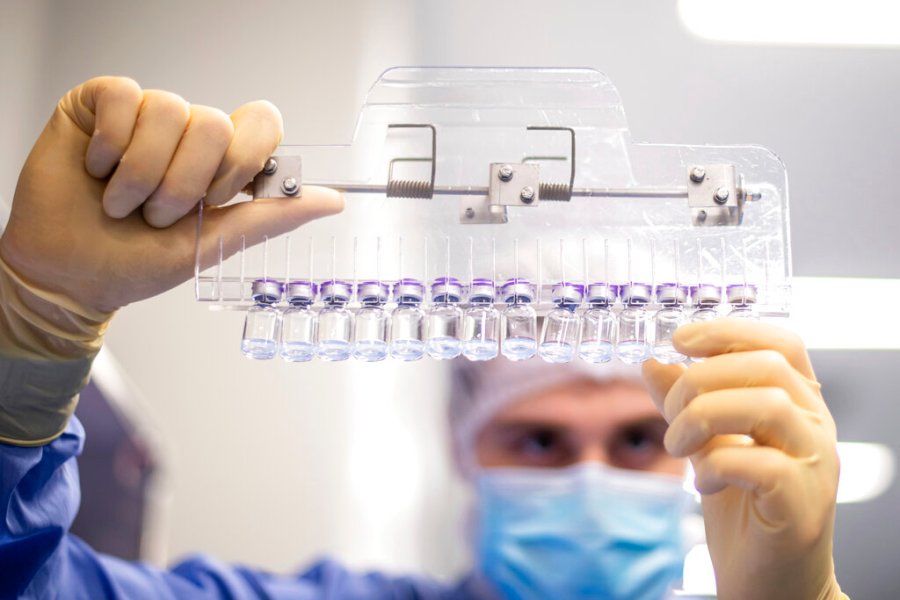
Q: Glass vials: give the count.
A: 14